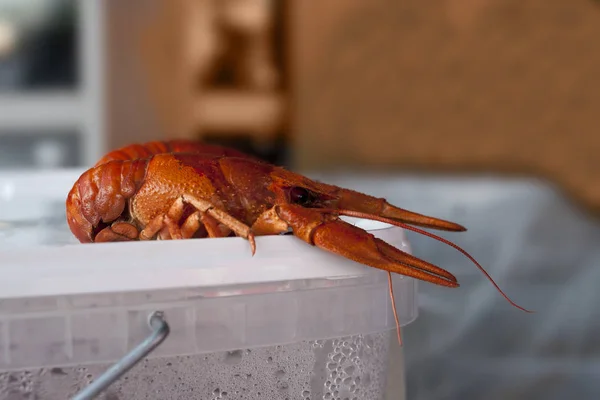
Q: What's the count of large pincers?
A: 2